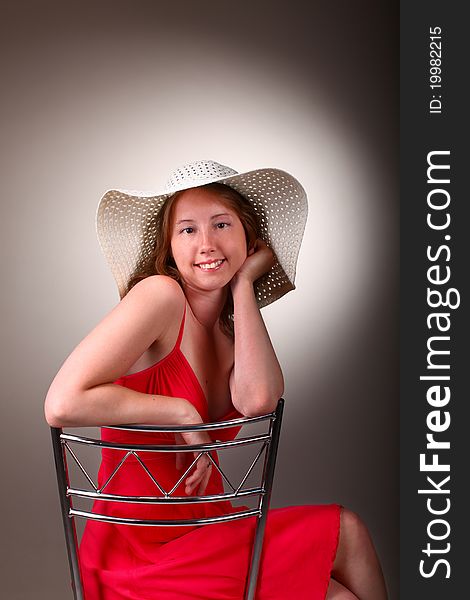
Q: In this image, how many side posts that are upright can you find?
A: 2